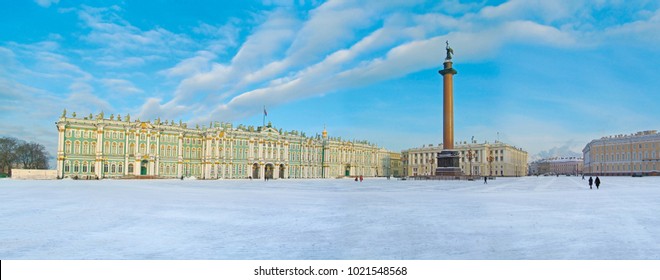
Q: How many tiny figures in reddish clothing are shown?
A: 2